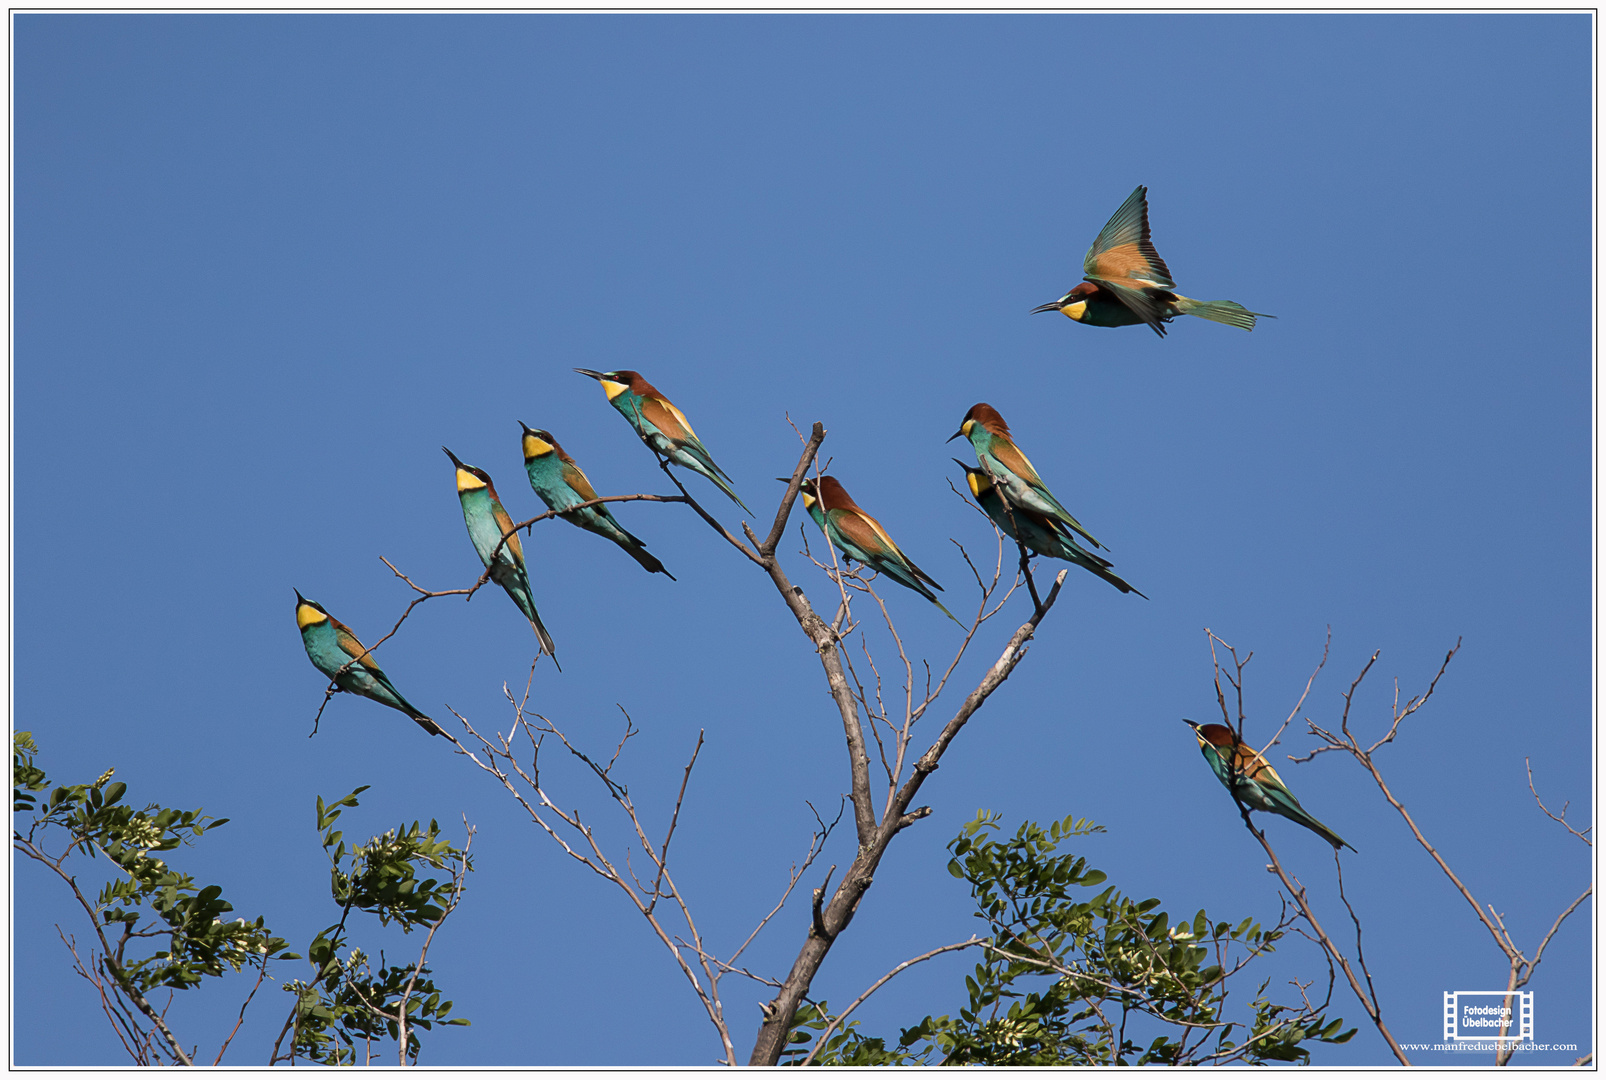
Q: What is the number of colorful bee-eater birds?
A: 9